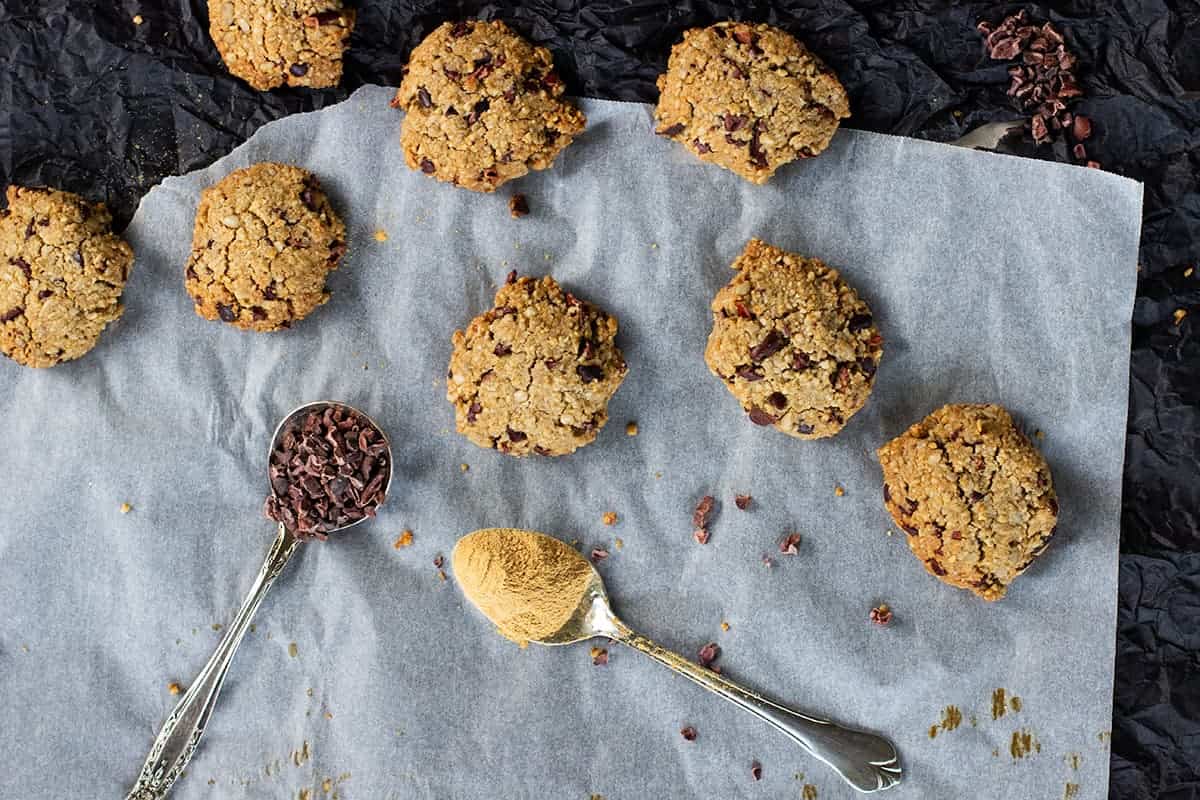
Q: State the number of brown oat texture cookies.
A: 8